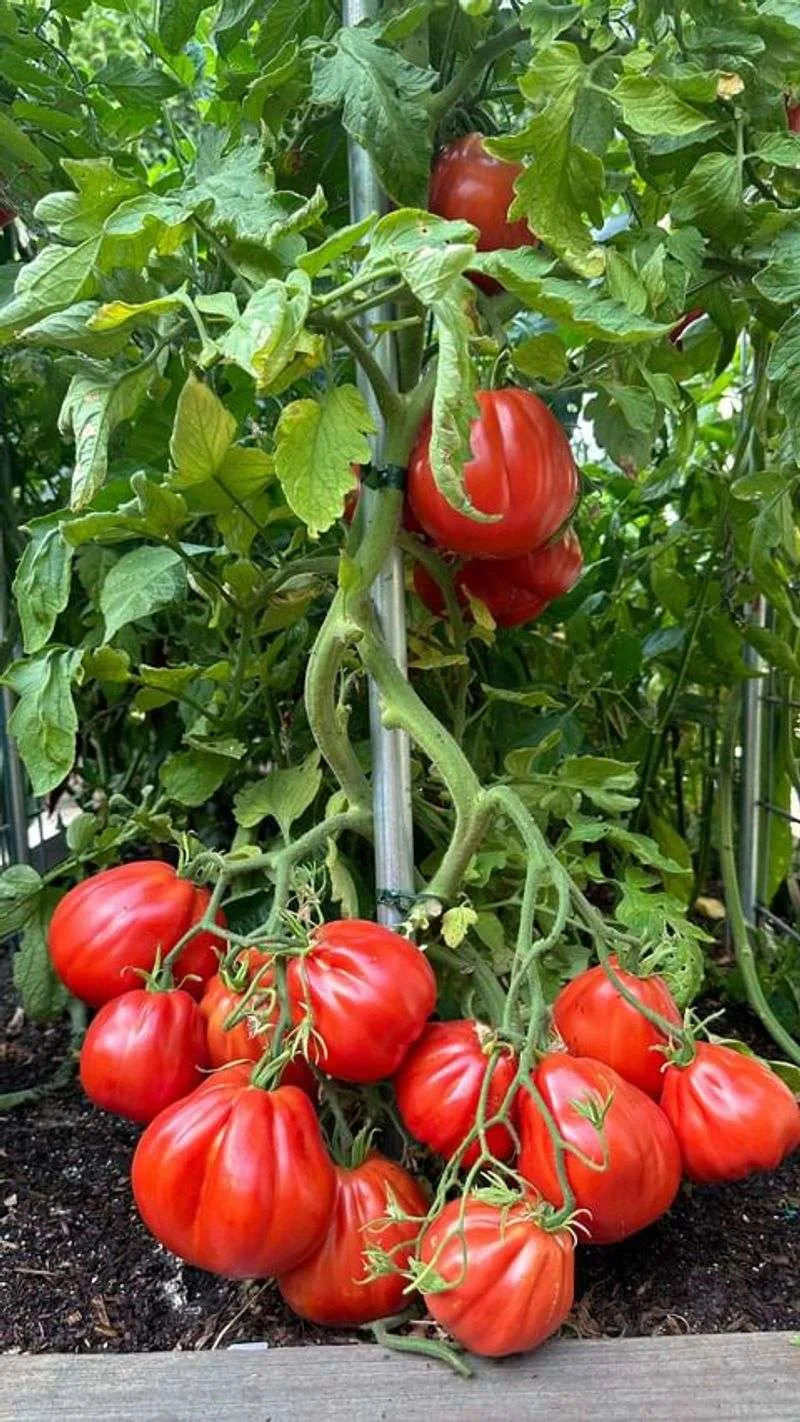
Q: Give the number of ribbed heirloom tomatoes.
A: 14